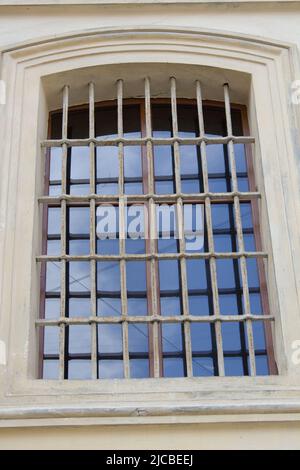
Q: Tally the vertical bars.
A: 7